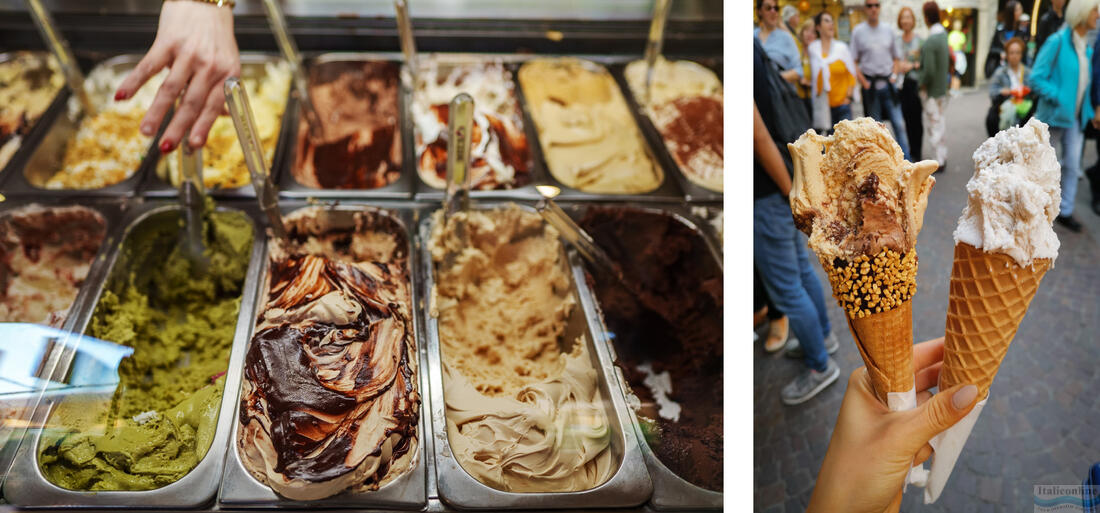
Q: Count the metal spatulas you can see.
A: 8